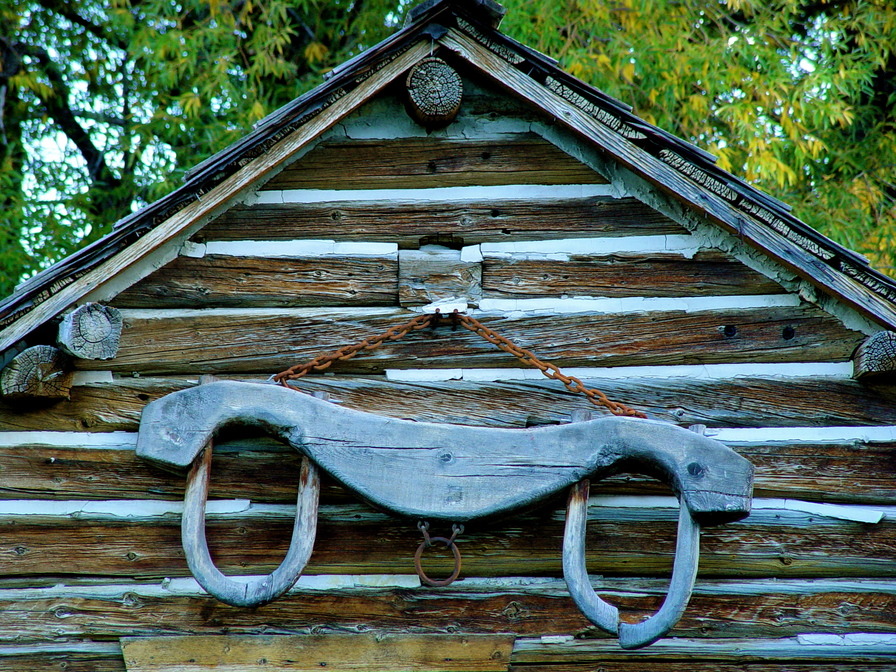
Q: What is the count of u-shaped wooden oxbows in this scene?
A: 2